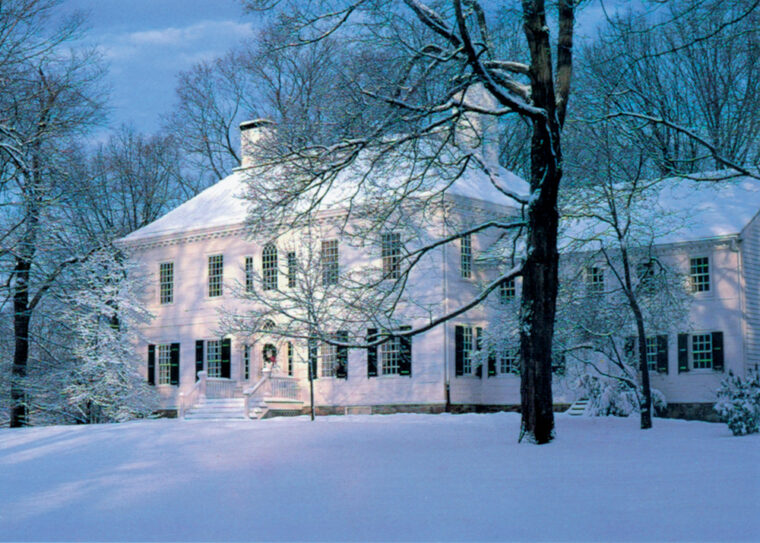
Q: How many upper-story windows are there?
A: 12